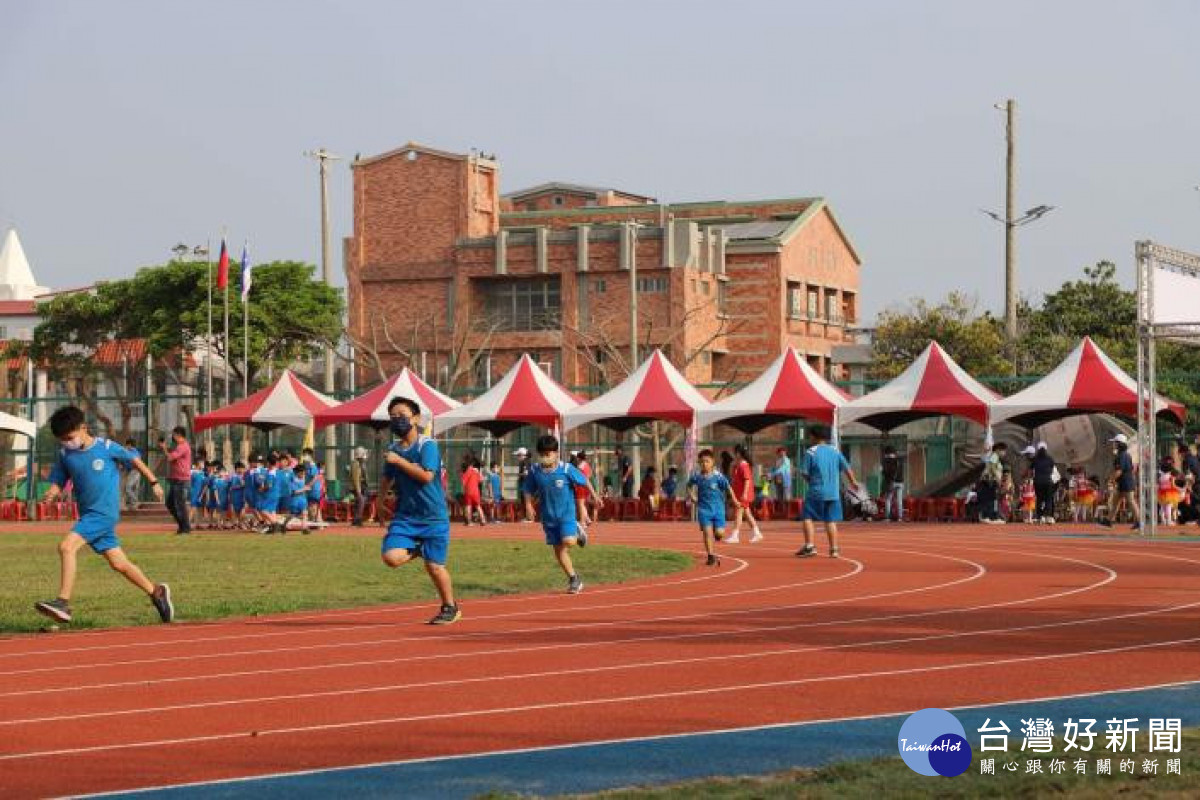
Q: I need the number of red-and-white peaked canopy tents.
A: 7